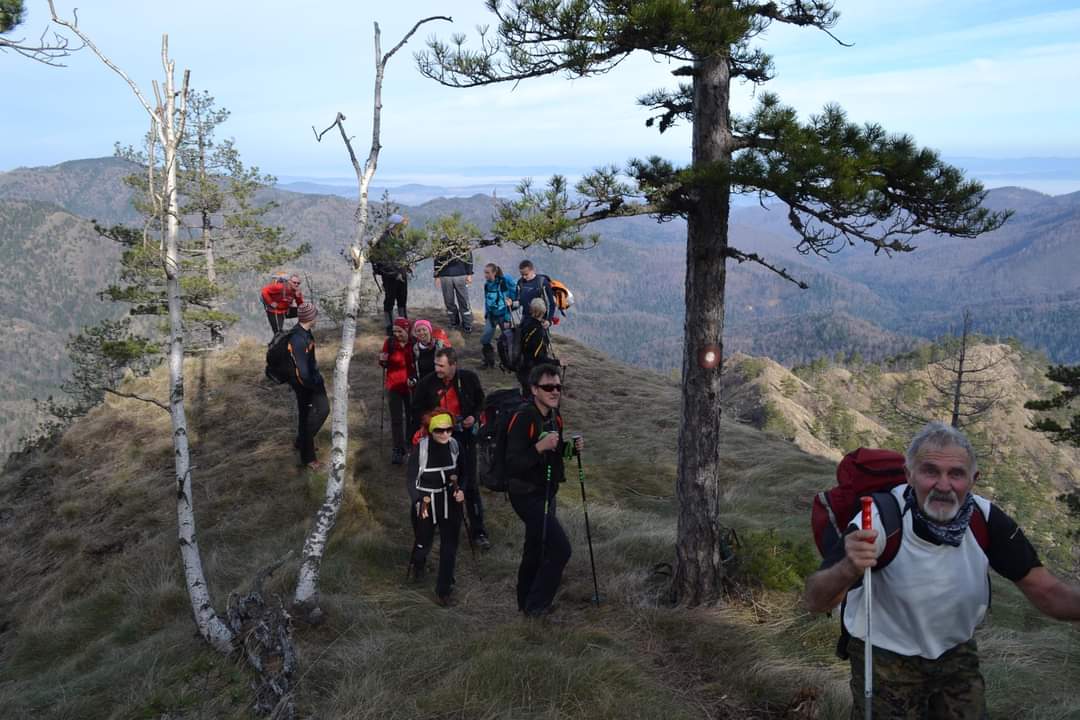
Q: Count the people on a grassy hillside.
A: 13